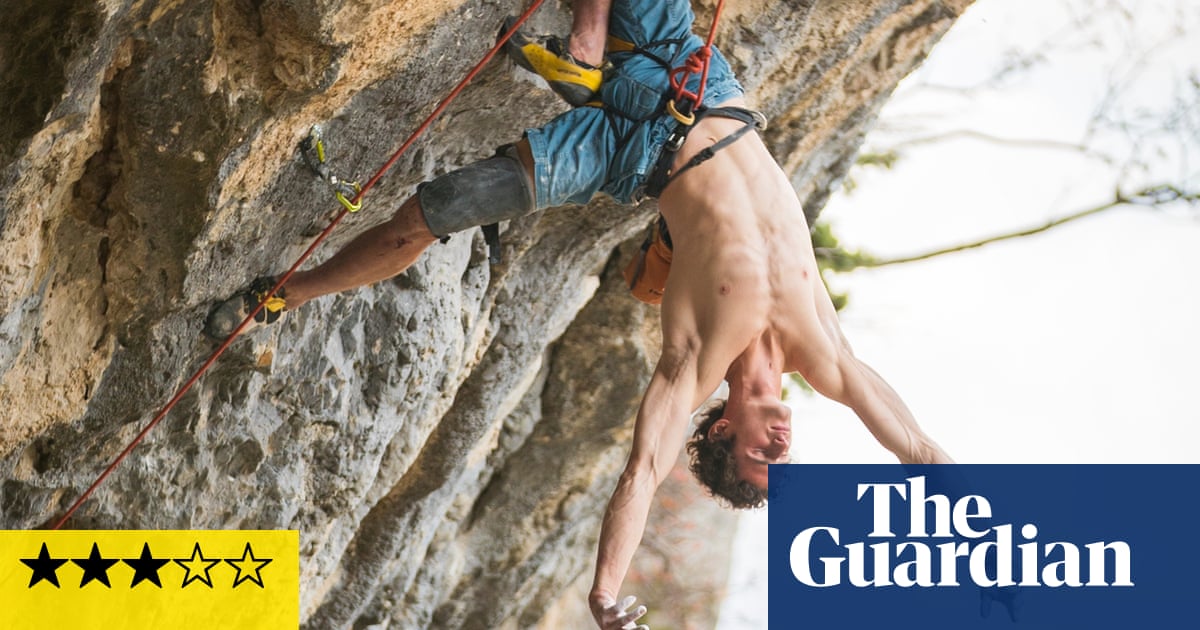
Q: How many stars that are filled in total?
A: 3